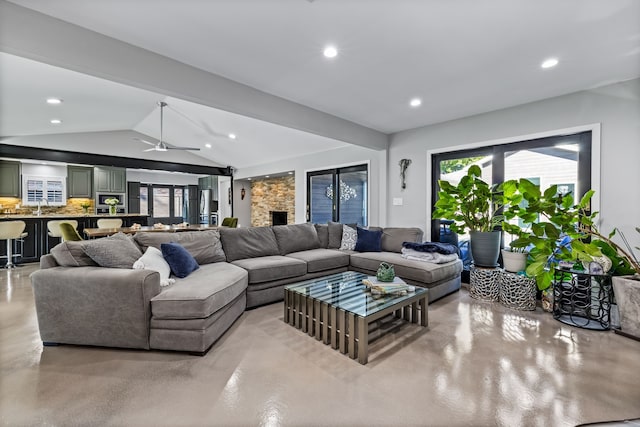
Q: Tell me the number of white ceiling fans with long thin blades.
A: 1